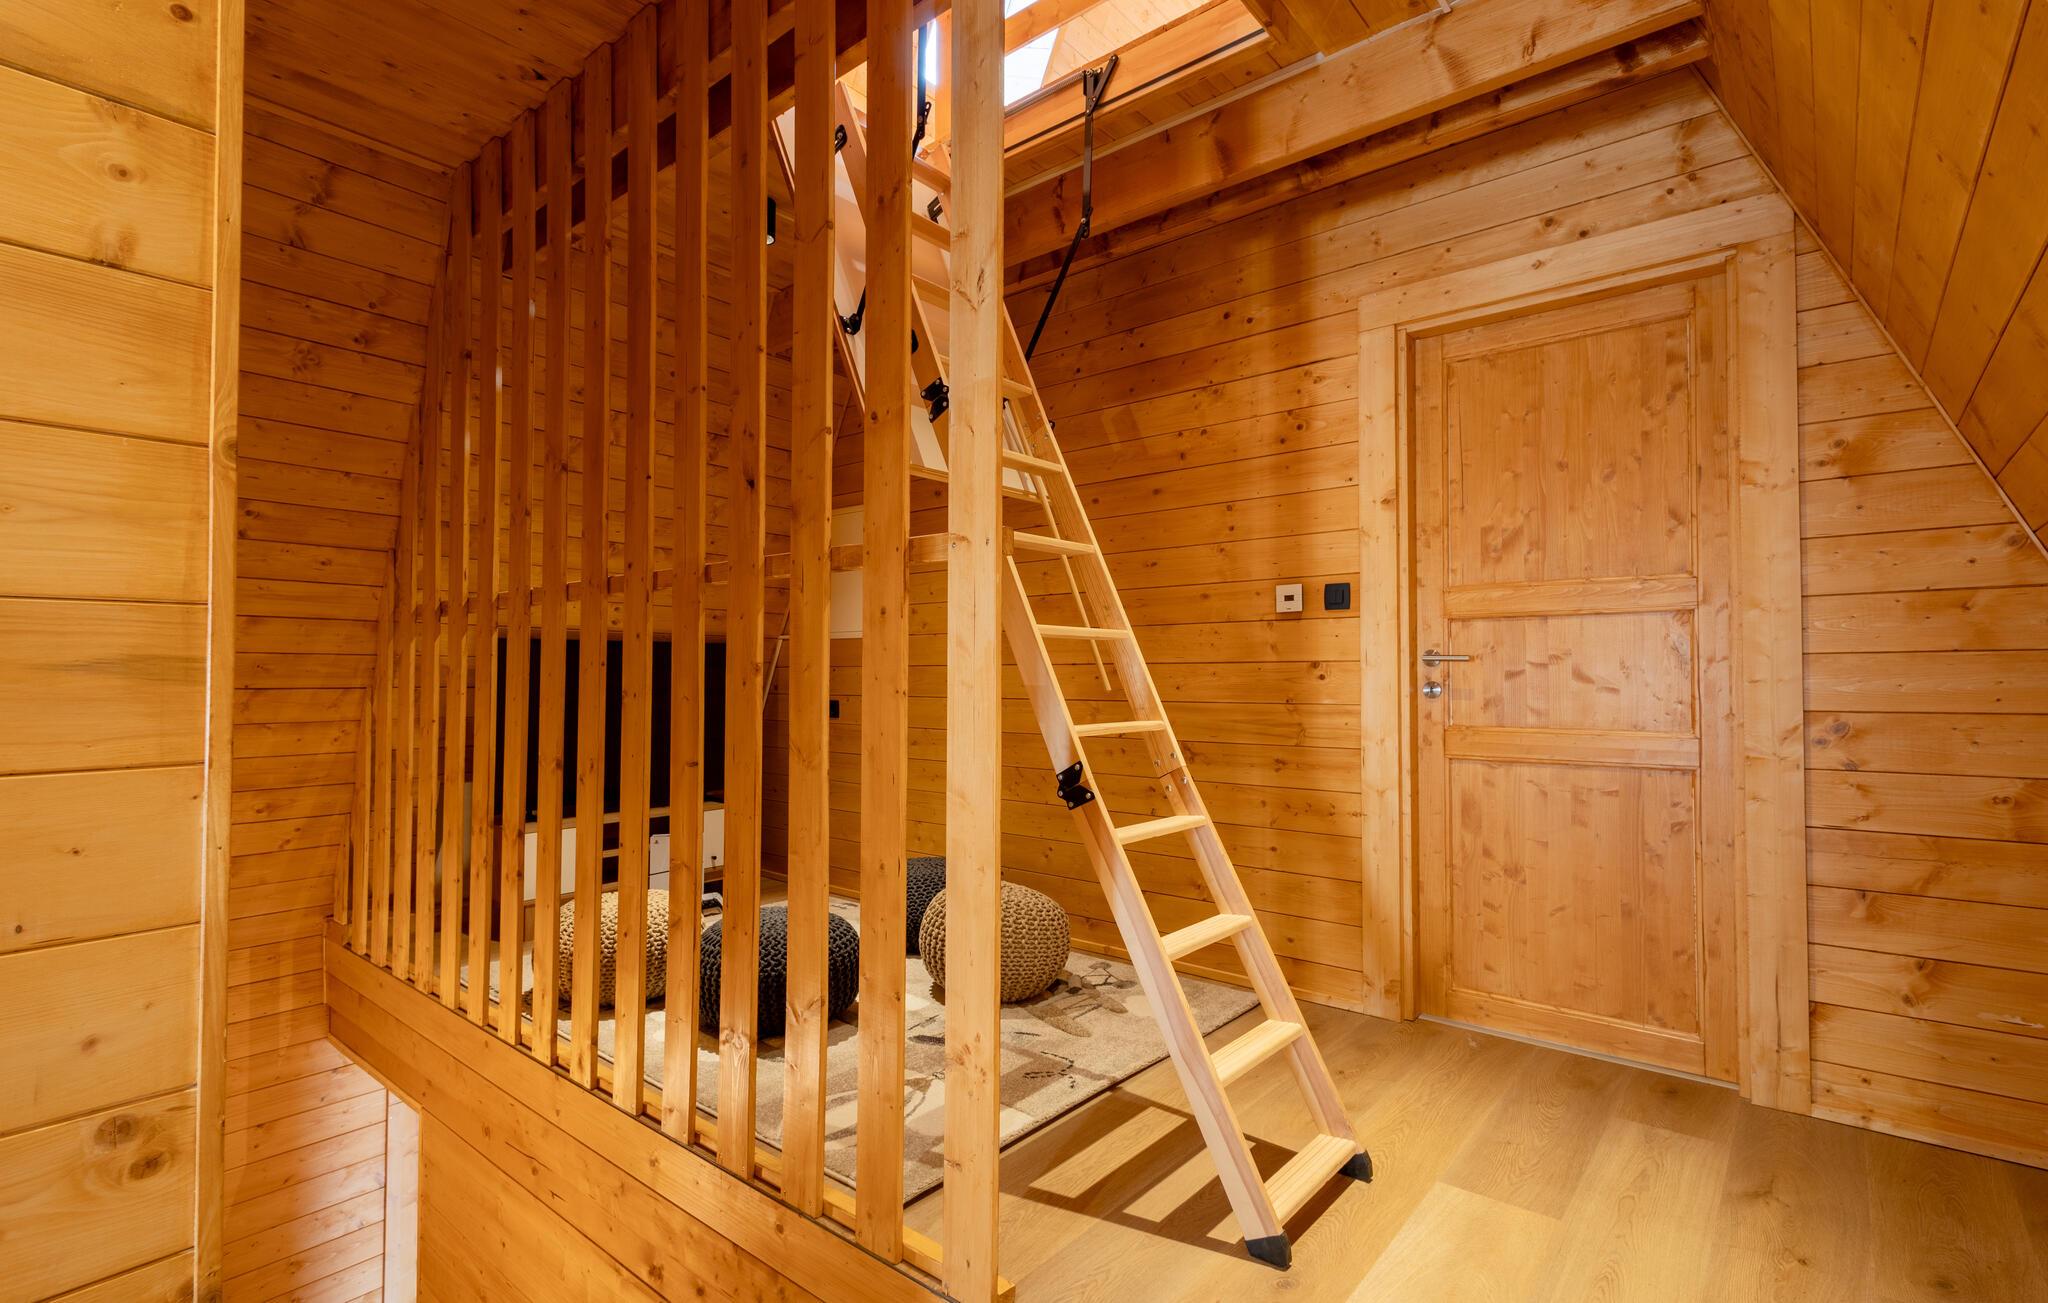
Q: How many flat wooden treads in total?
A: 12